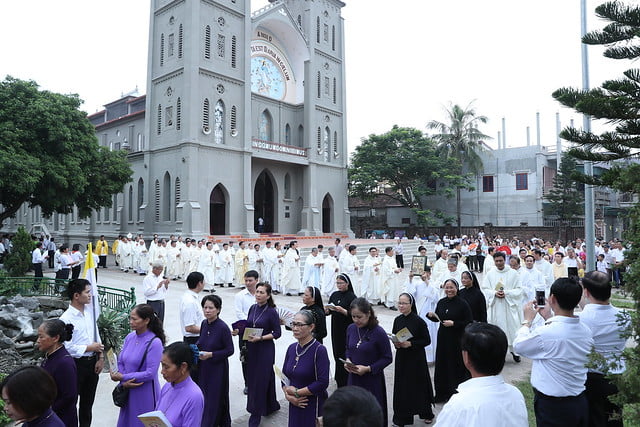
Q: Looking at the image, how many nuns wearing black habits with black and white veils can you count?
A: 5